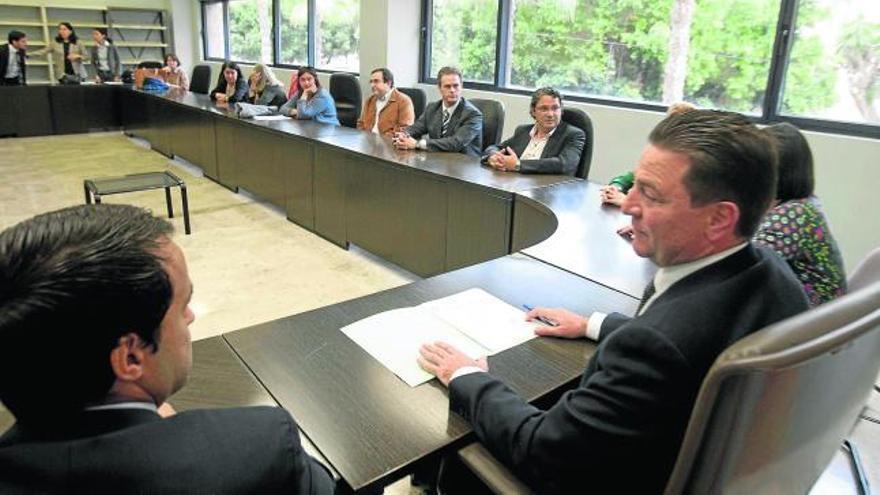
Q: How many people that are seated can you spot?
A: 11